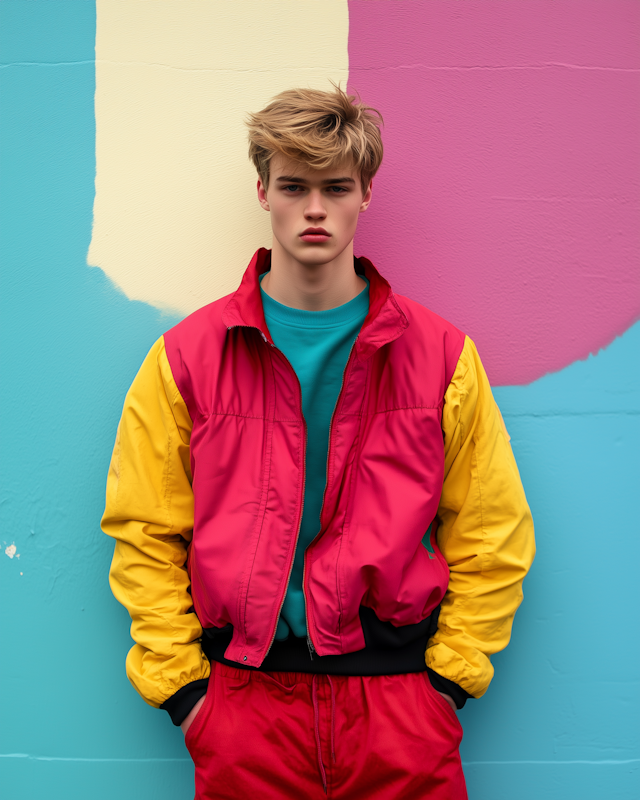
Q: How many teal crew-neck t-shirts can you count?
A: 1